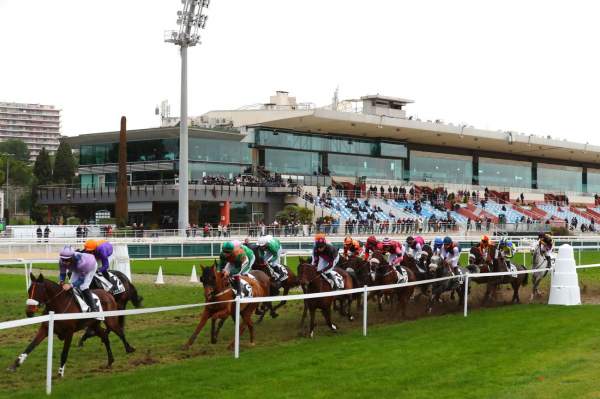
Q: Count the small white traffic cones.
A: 2